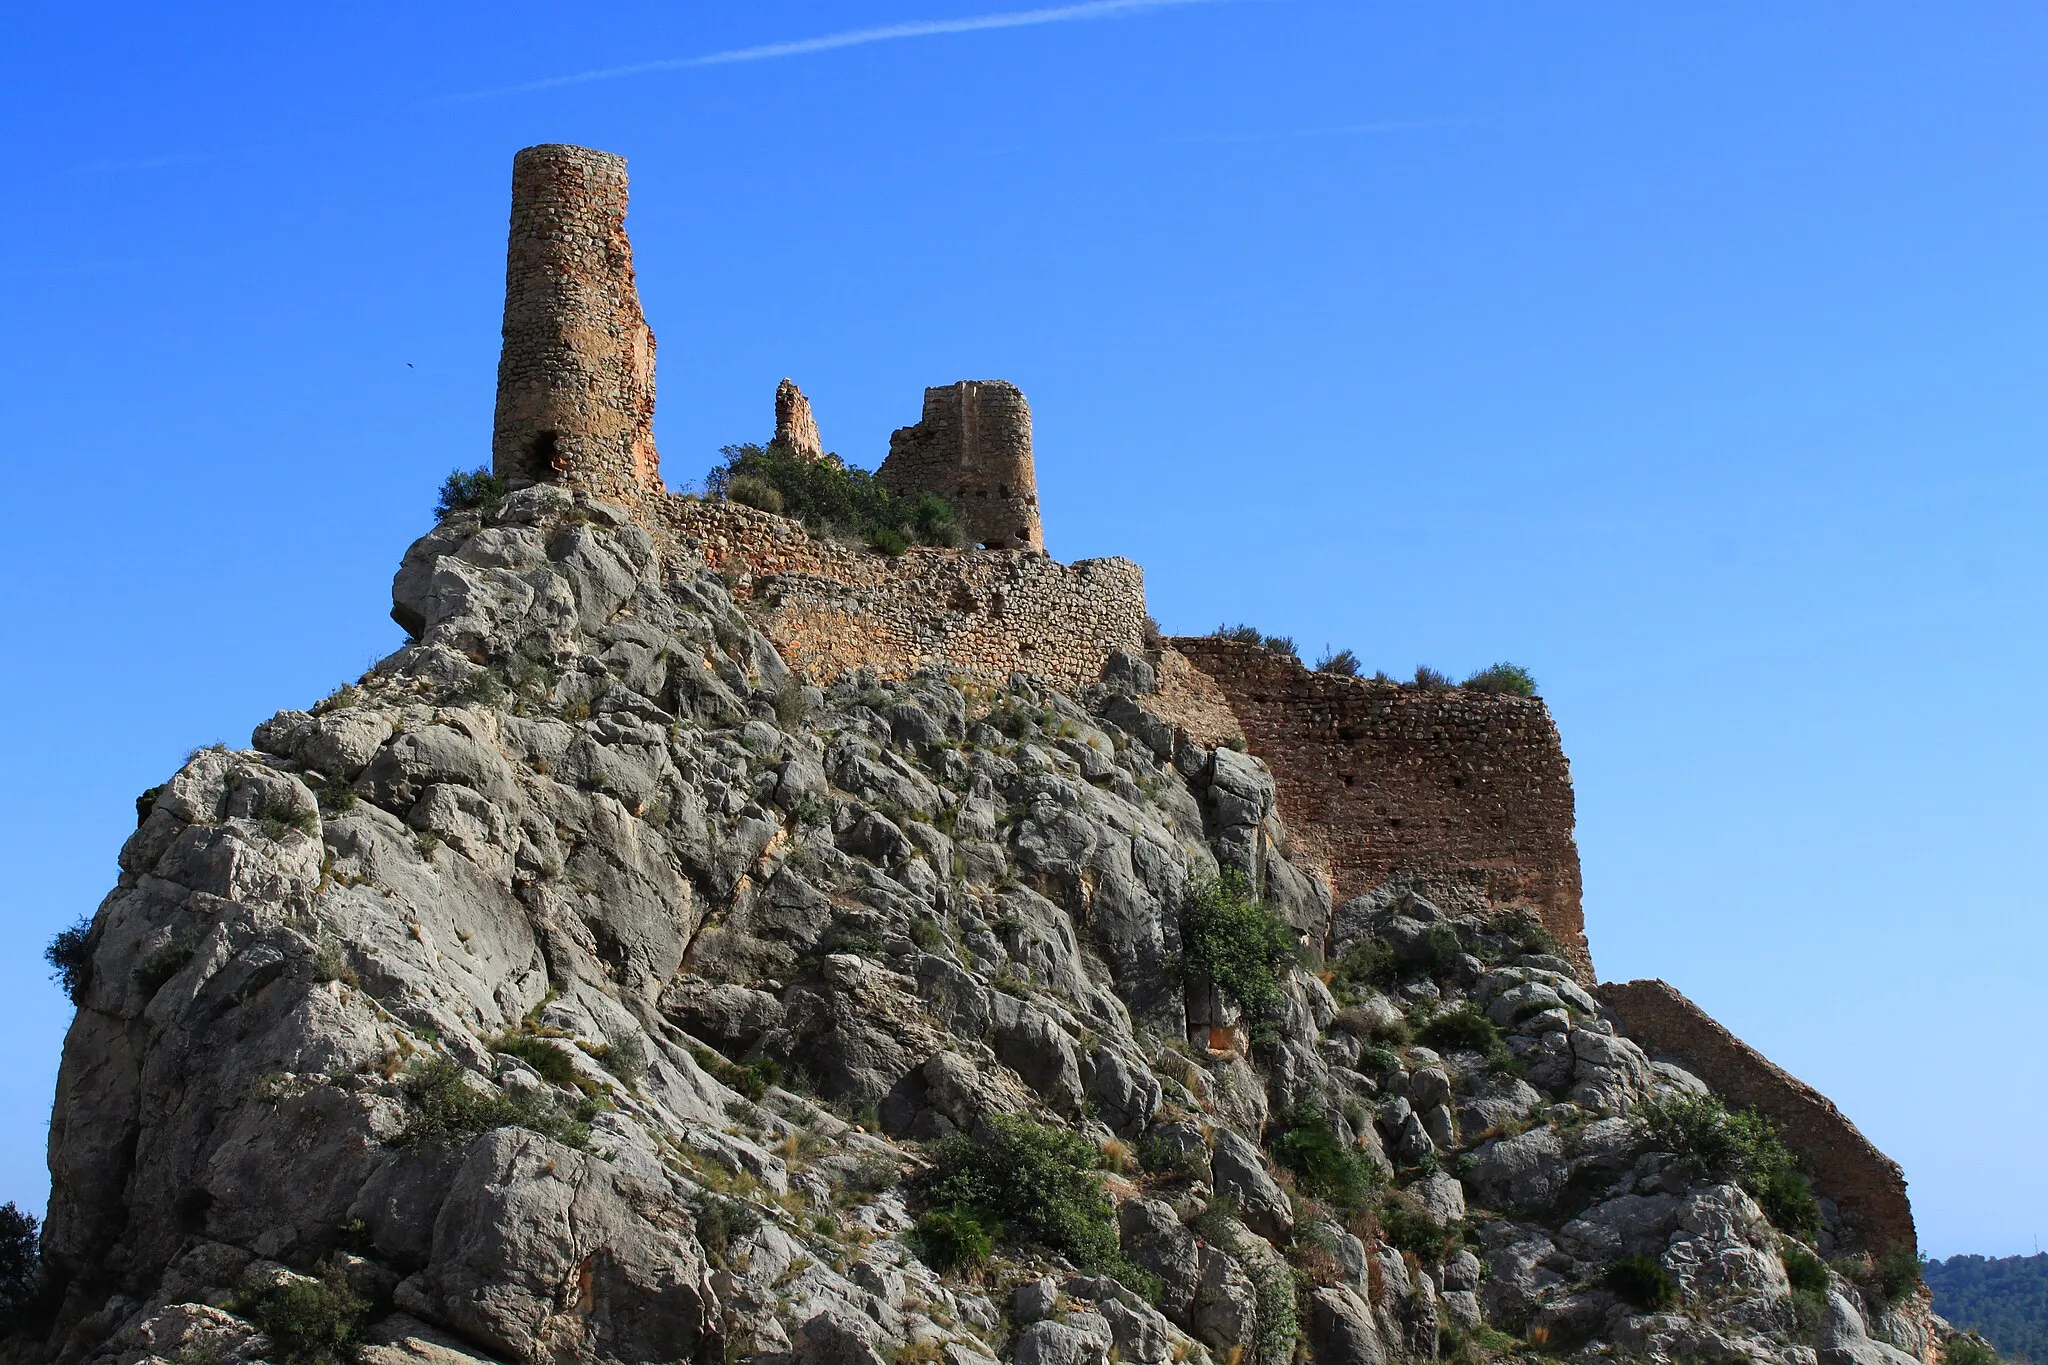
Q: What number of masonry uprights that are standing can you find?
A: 3